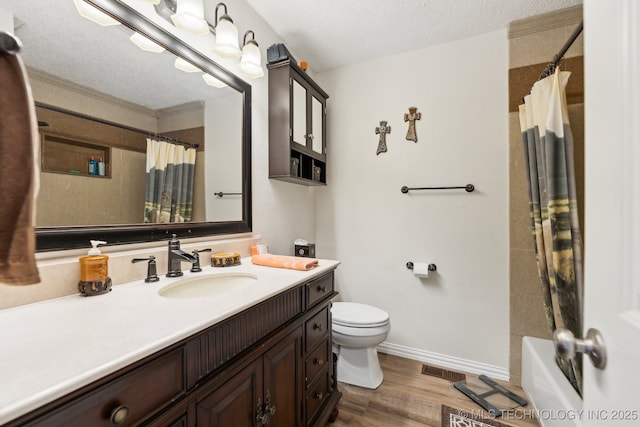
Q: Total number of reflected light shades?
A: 4